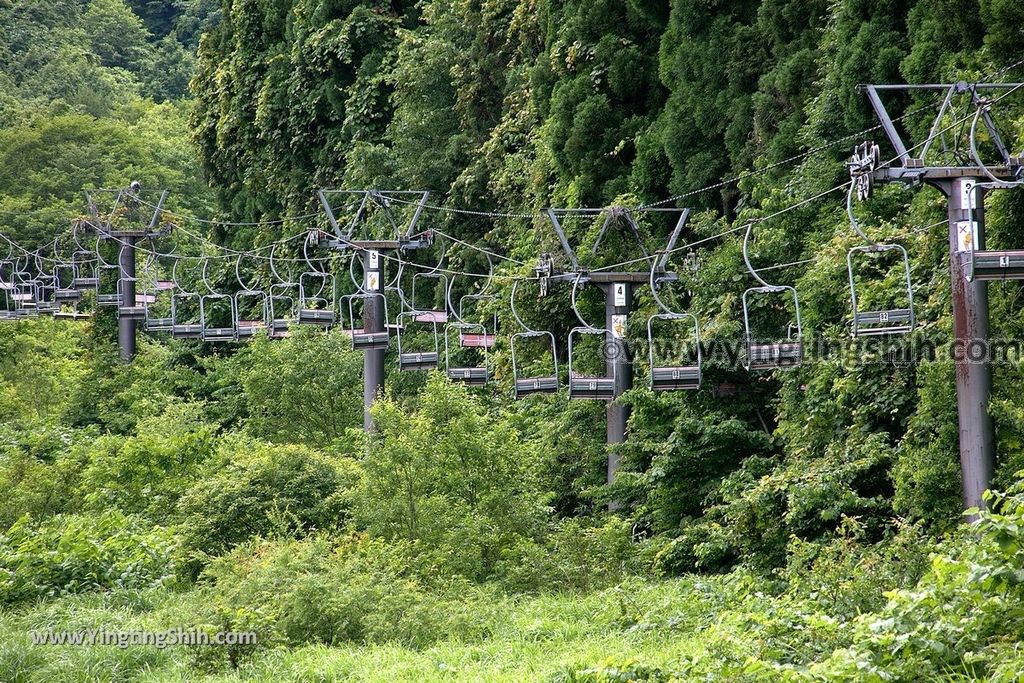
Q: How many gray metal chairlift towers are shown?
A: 4